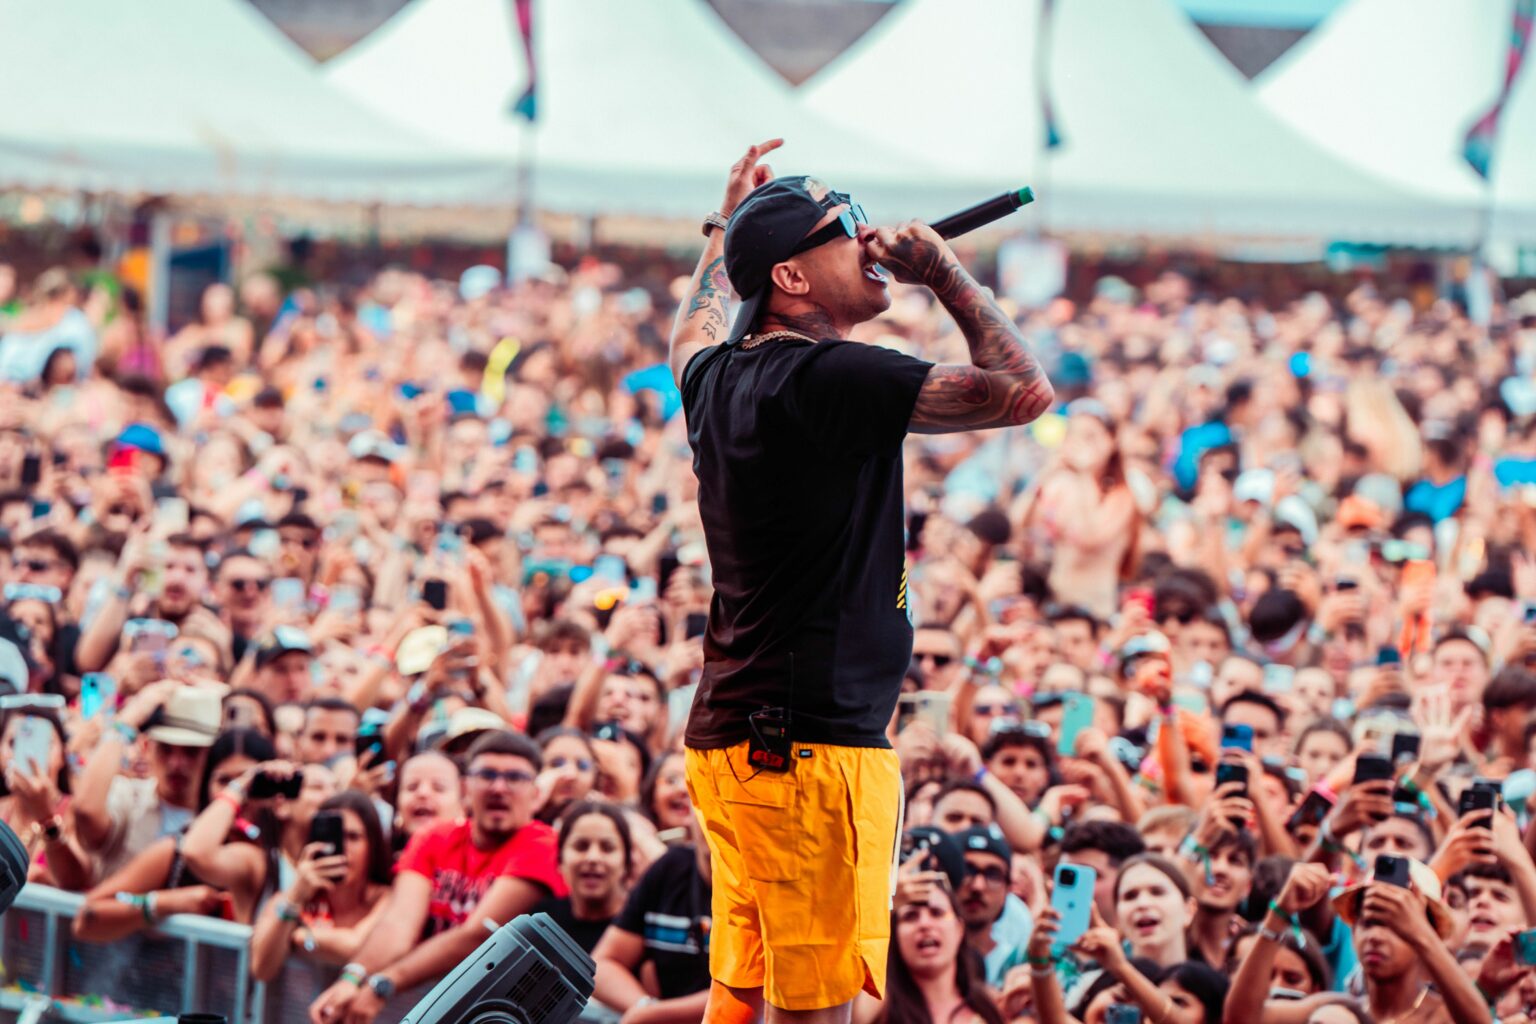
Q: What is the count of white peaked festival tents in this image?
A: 4